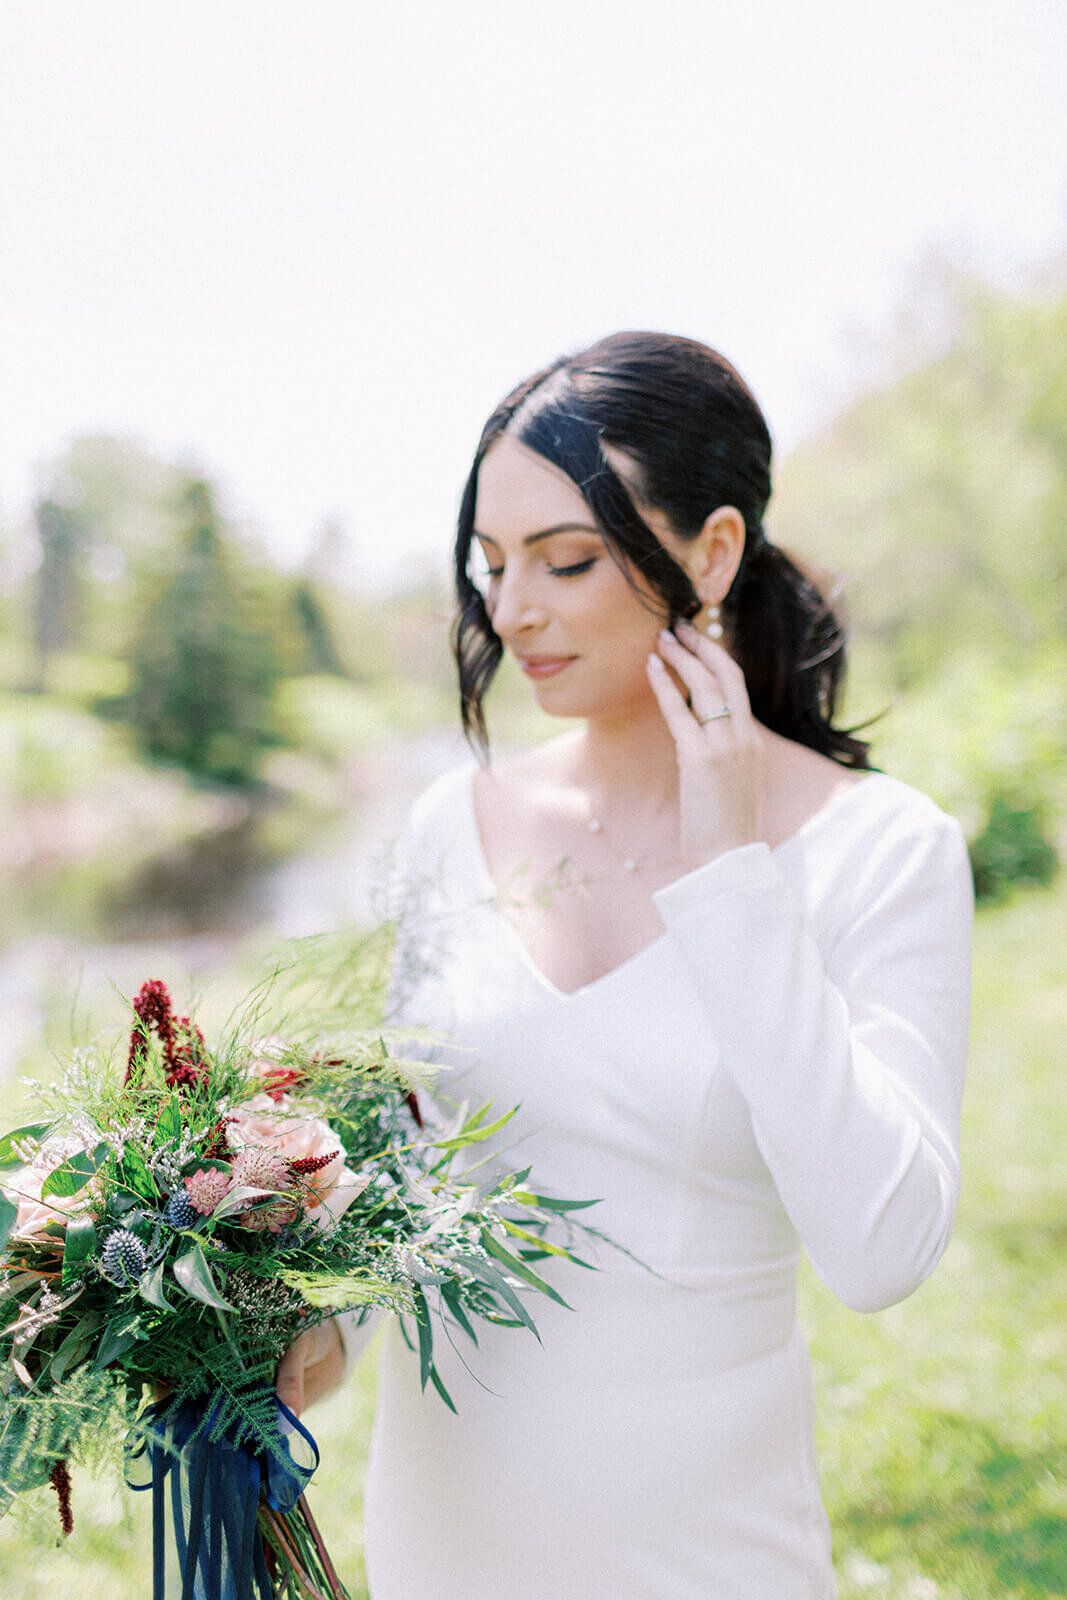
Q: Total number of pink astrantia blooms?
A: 3